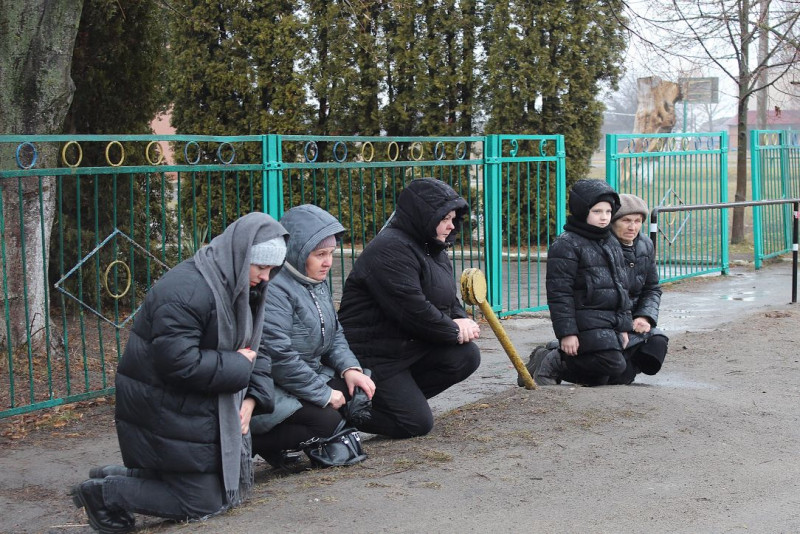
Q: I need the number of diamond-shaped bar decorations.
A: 2